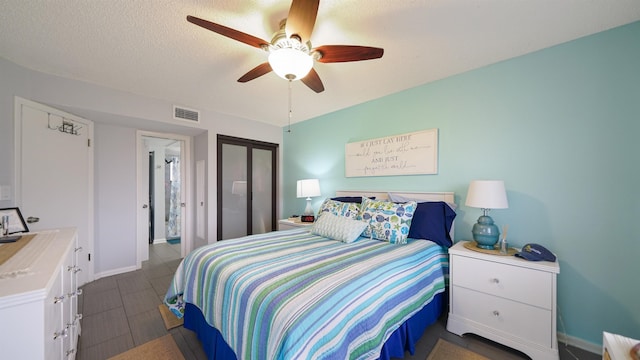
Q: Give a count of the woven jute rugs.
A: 3